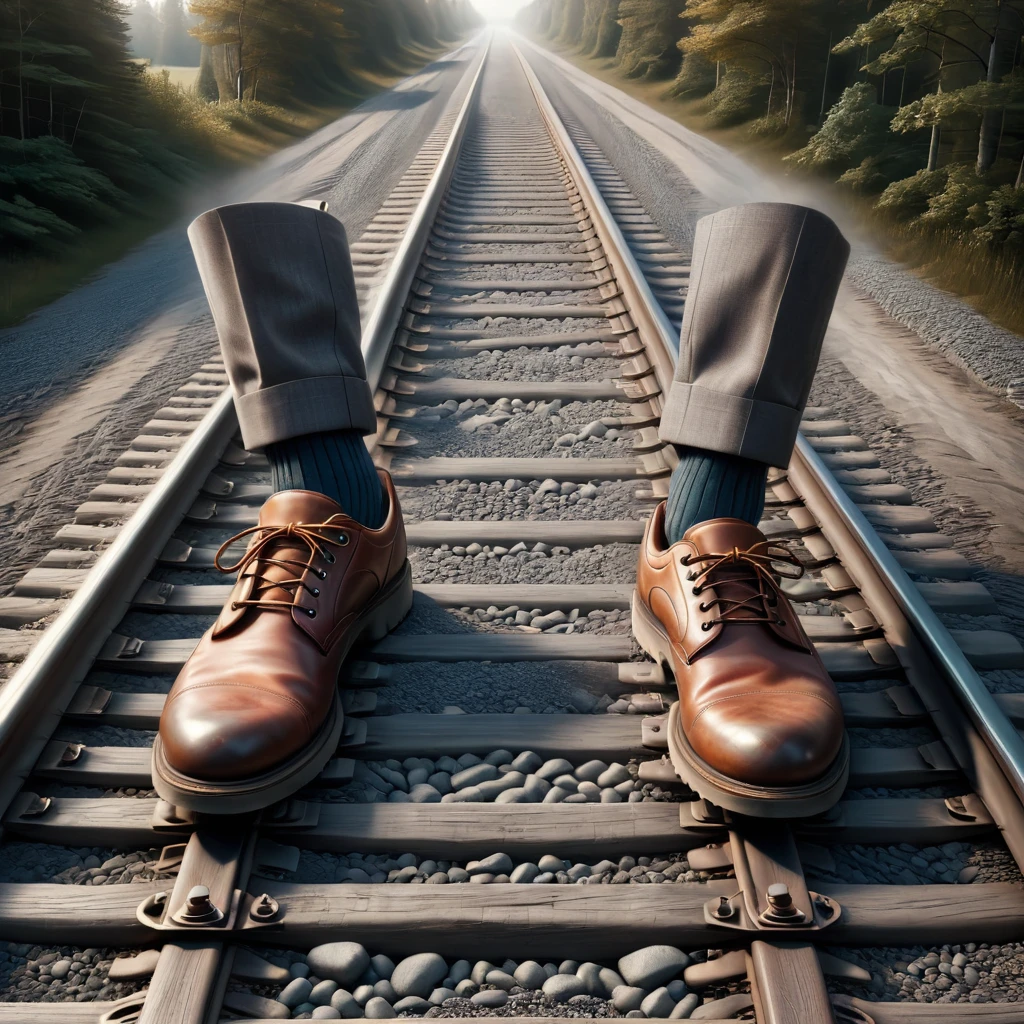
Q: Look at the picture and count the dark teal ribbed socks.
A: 2